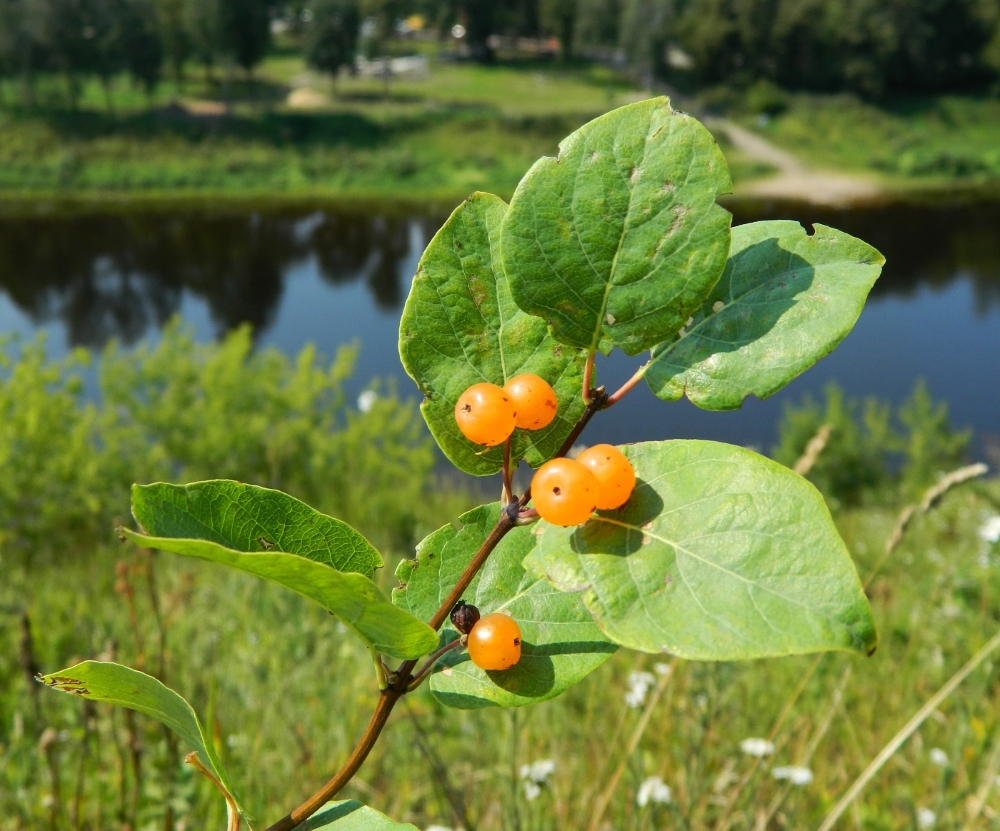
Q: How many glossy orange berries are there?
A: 5